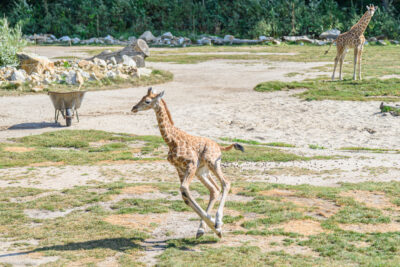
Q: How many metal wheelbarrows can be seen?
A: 1